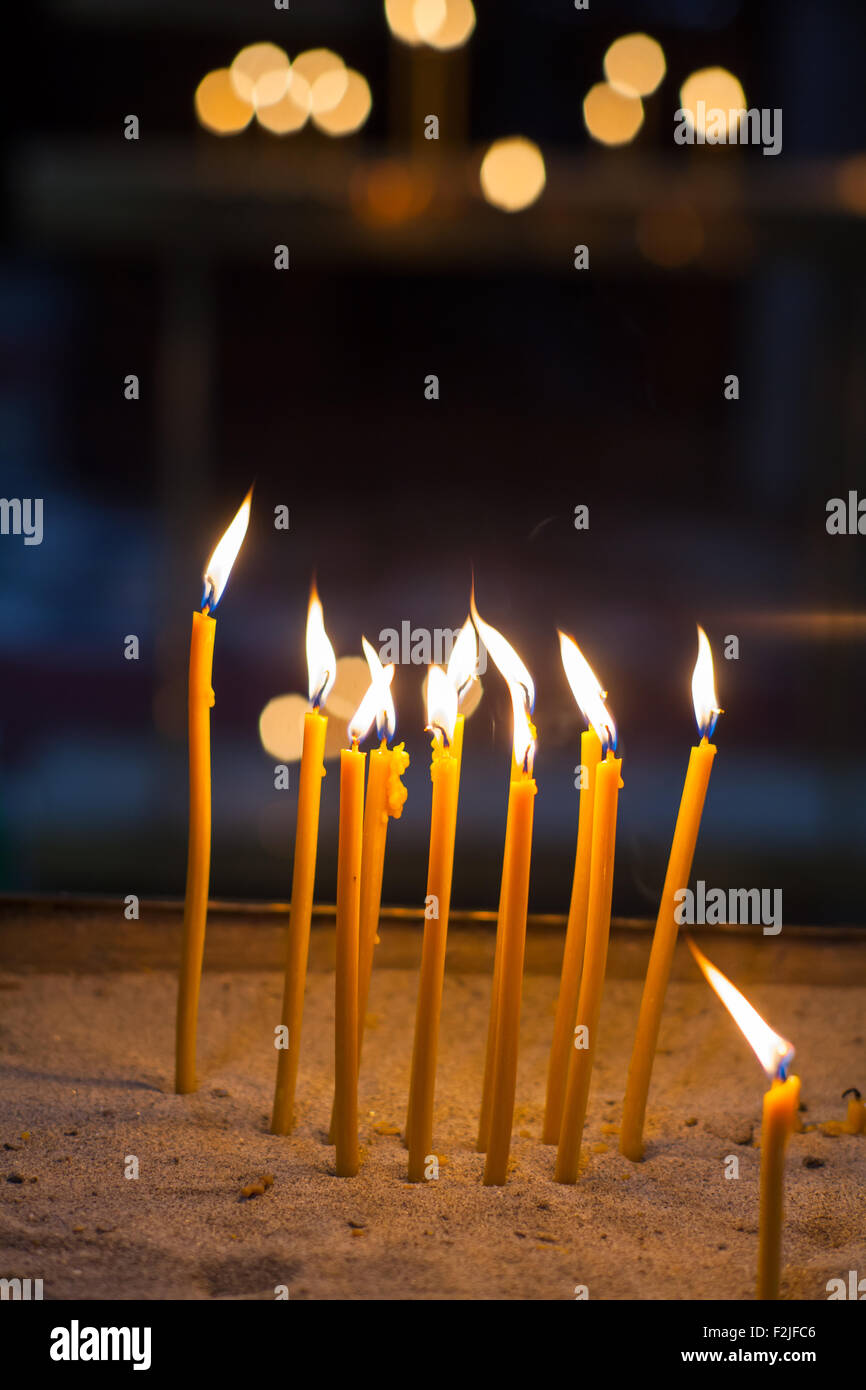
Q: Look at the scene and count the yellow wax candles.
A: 12